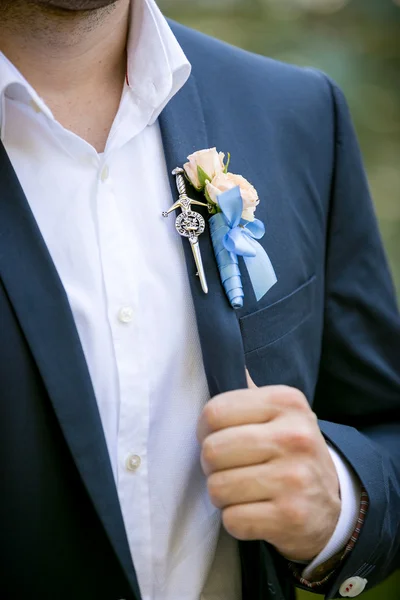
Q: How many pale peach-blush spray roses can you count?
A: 2